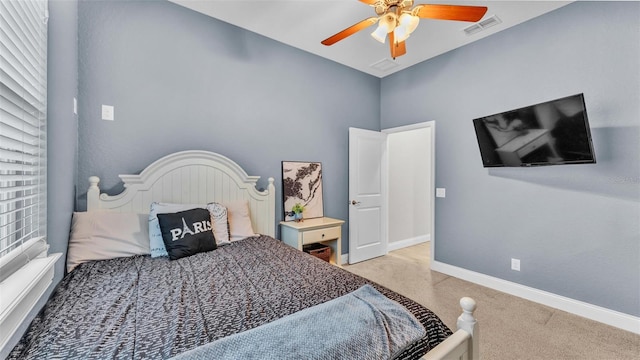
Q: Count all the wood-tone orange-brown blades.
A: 4